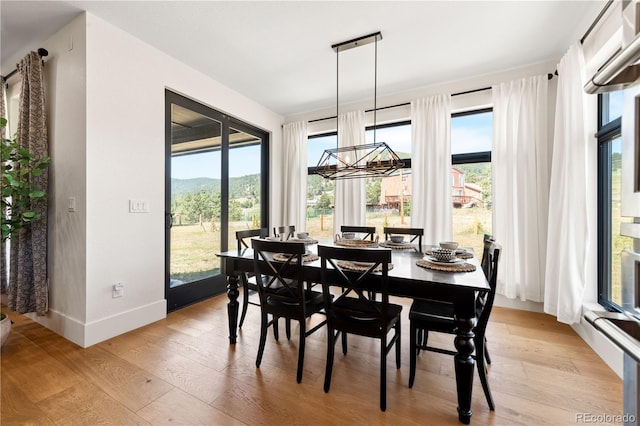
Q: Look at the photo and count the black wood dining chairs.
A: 8